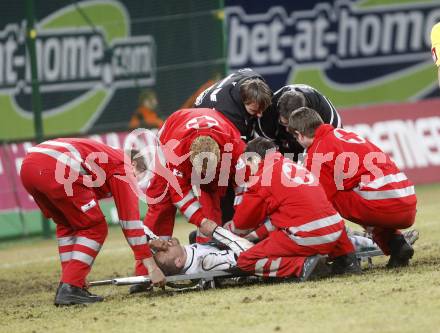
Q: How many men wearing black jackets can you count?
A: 2